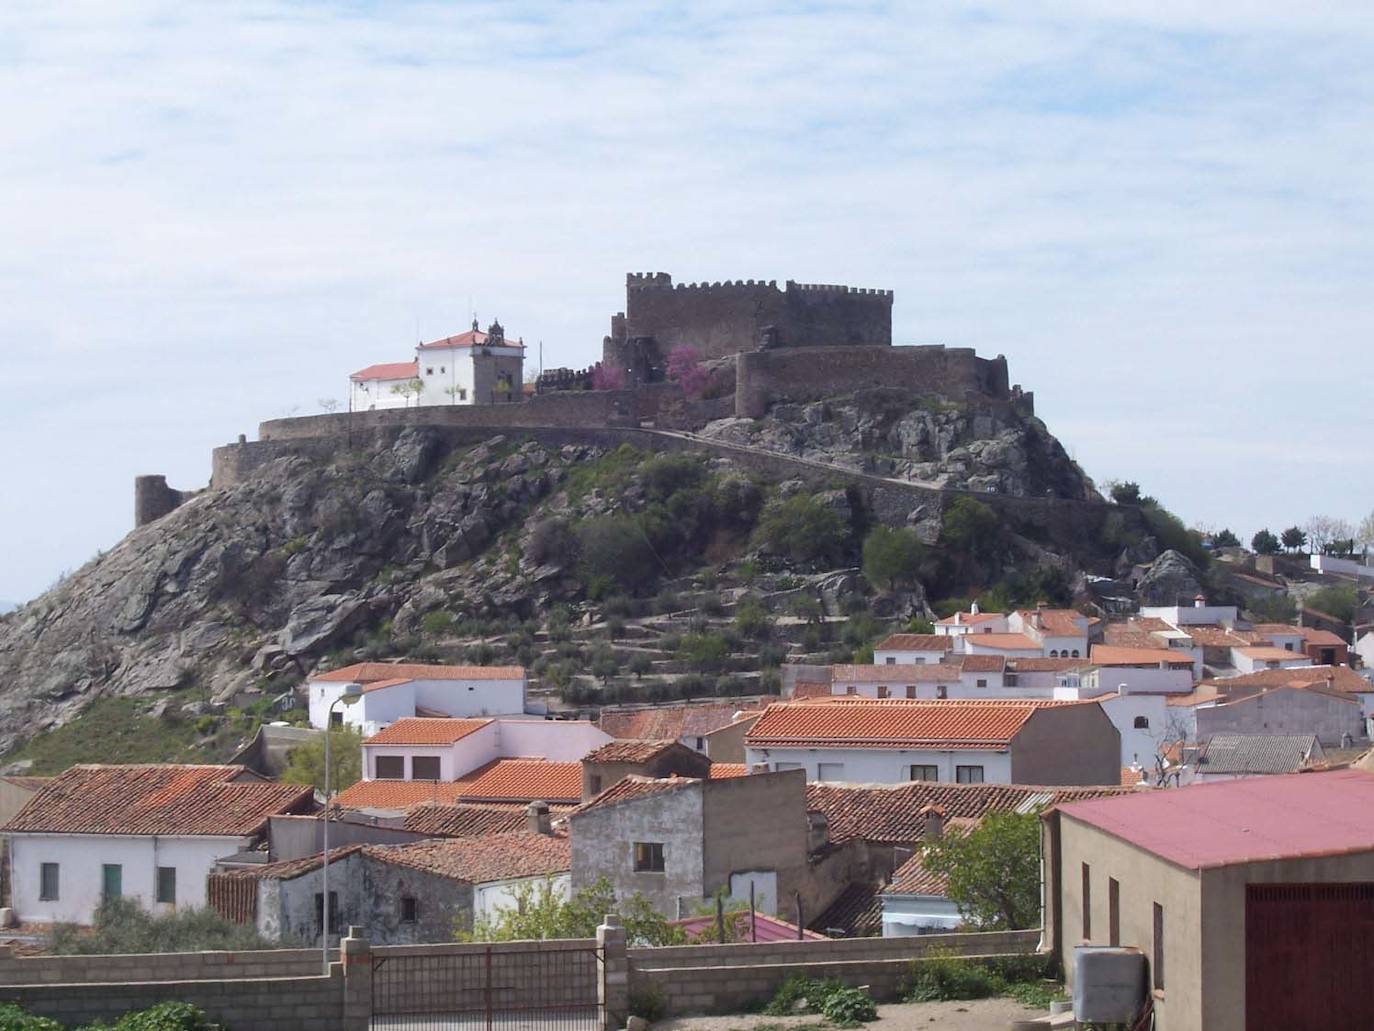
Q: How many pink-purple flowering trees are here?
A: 2